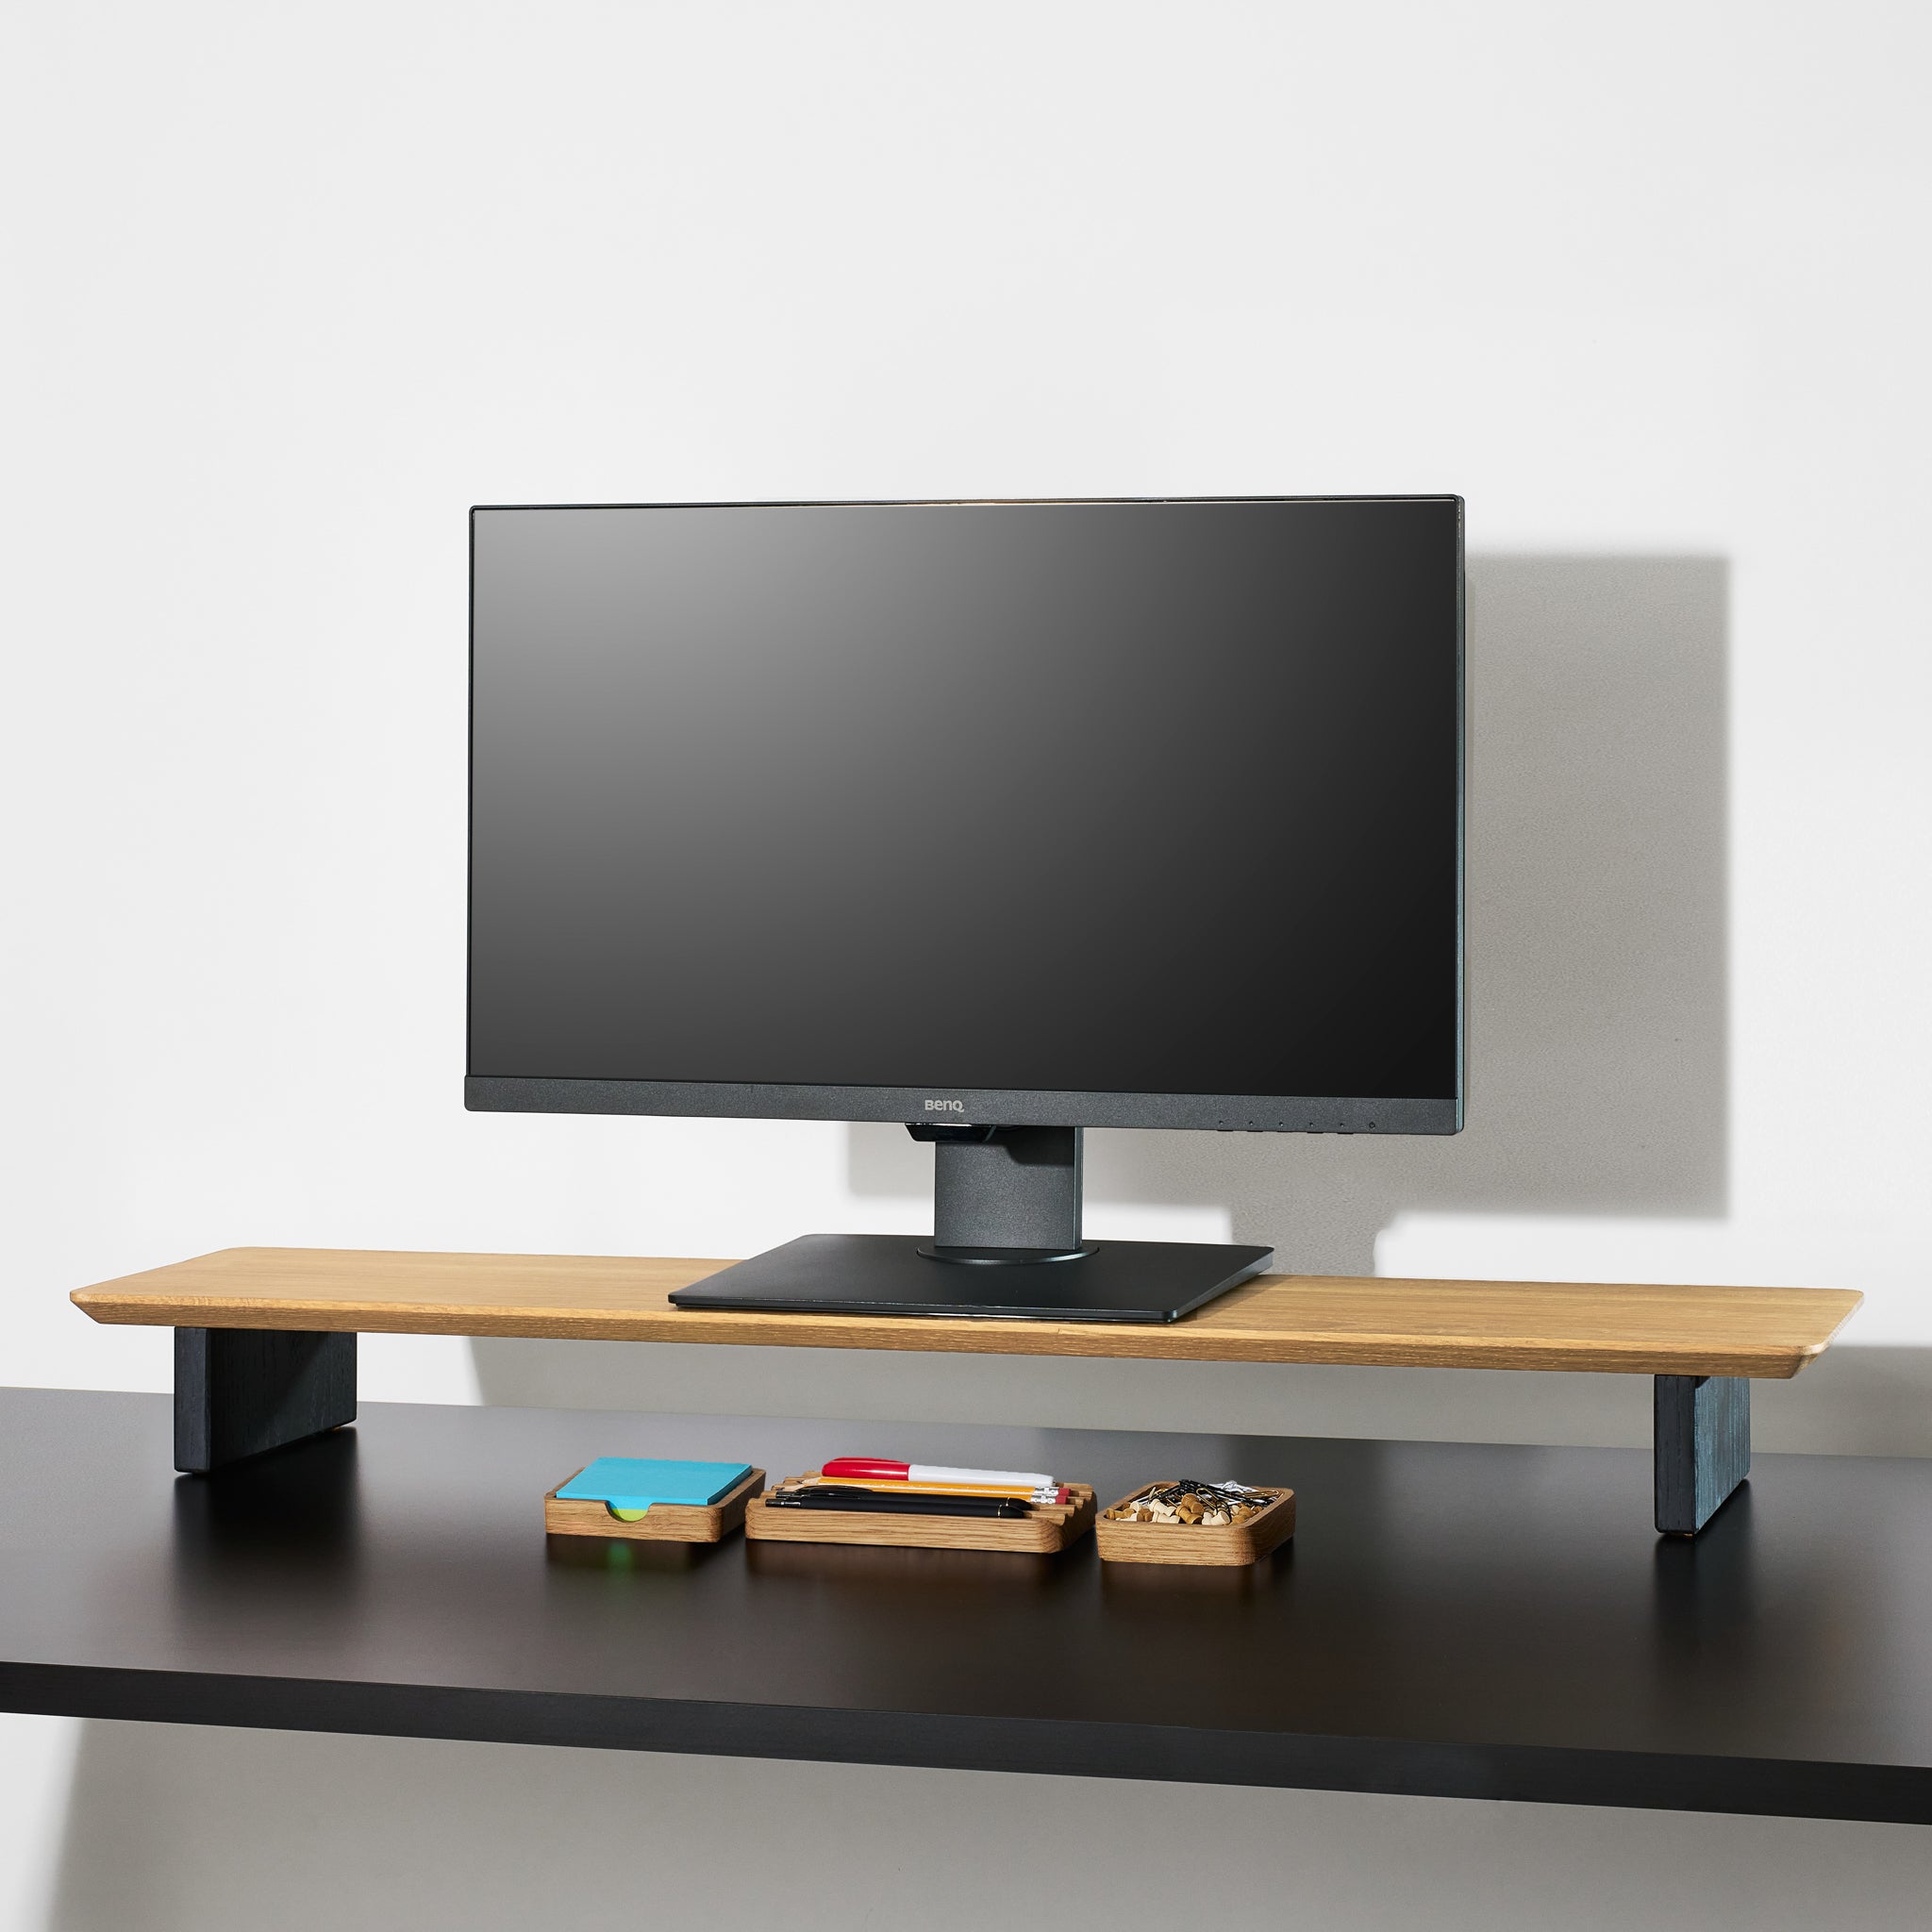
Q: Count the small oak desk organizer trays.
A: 3